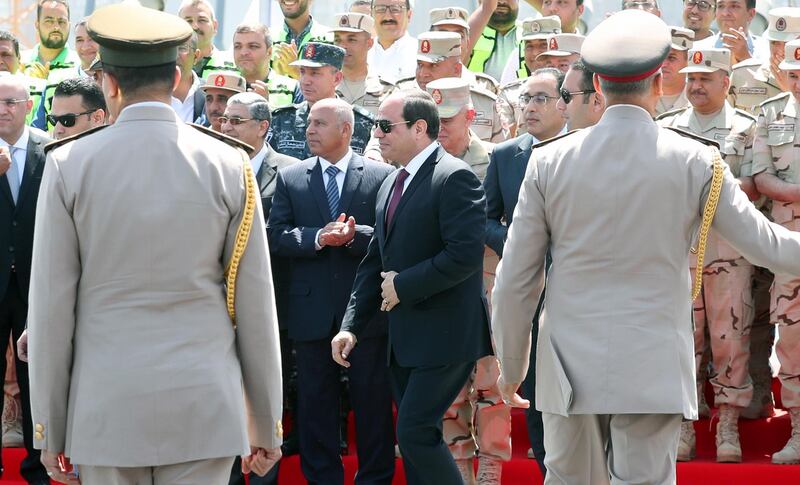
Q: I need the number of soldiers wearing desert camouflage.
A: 11